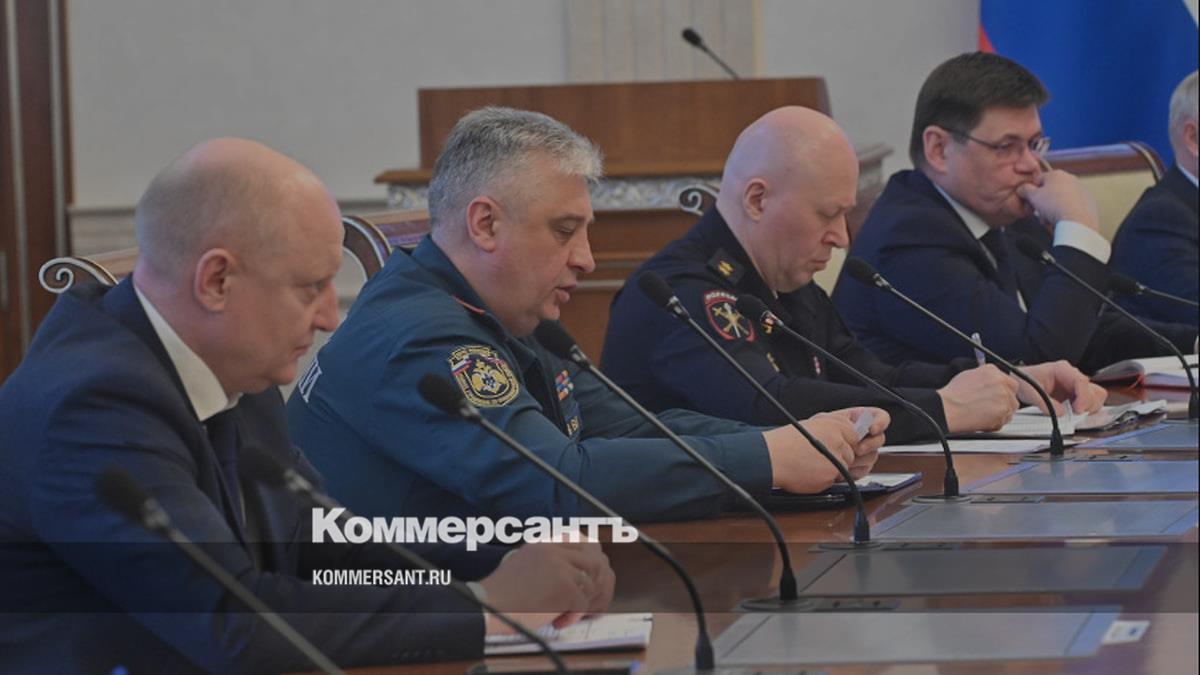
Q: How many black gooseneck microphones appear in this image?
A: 10